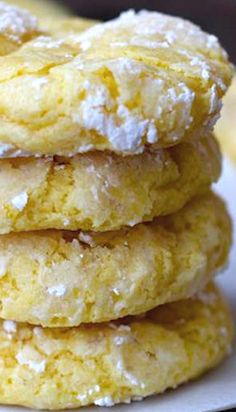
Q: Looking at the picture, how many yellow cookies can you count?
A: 4